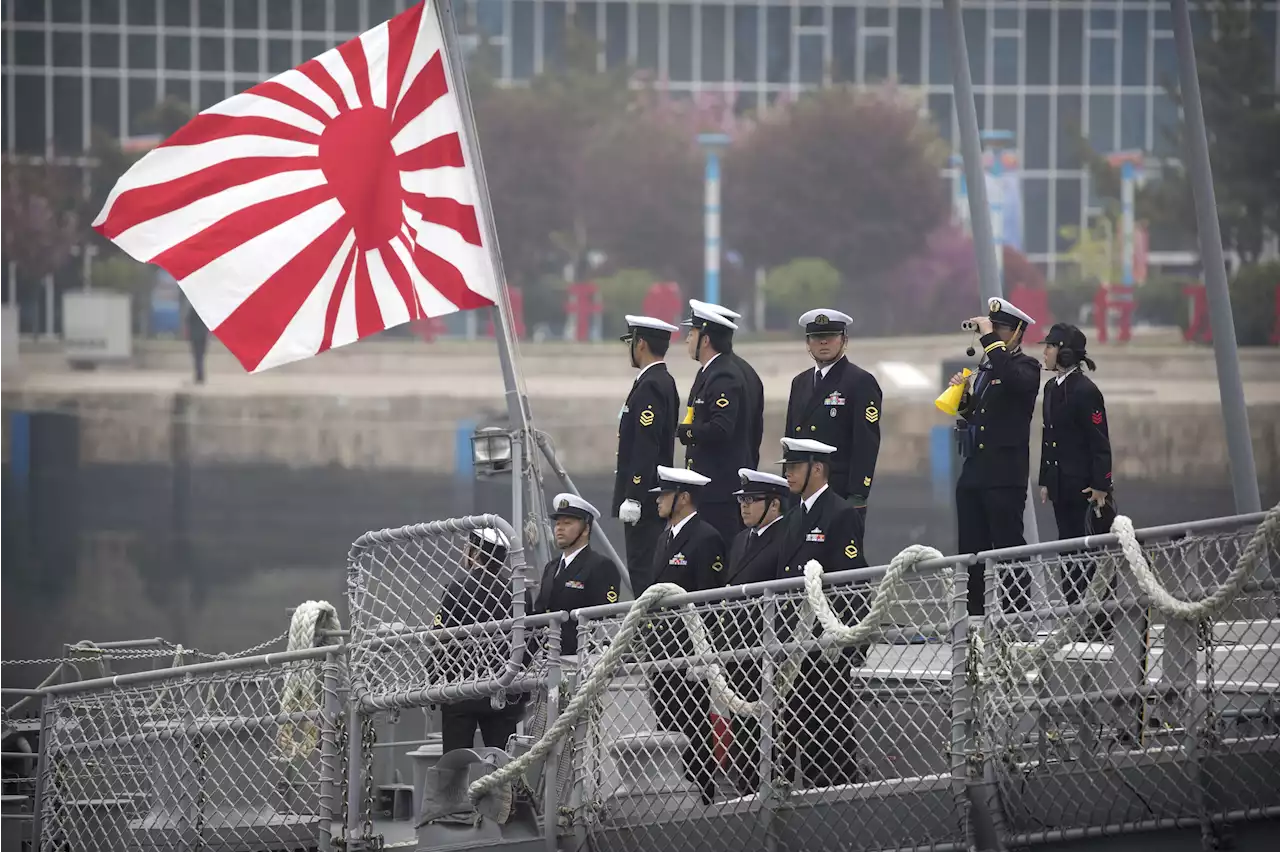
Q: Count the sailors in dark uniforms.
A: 11